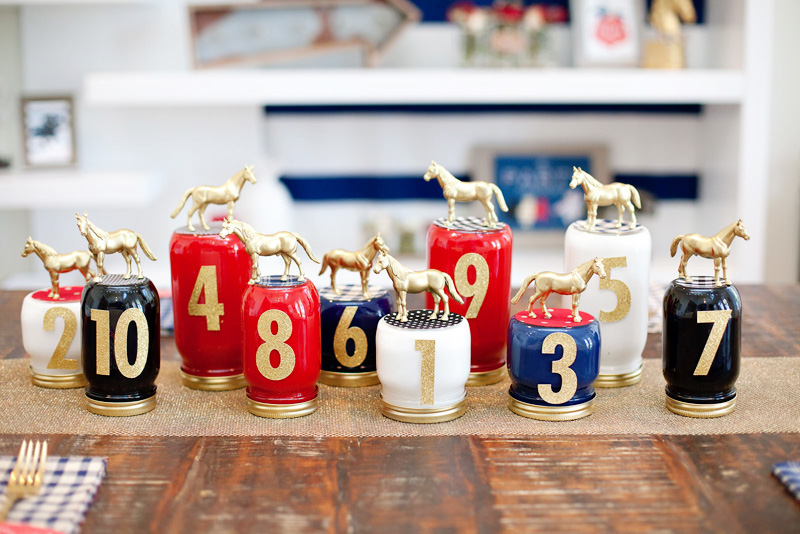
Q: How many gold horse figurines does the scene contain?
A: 10